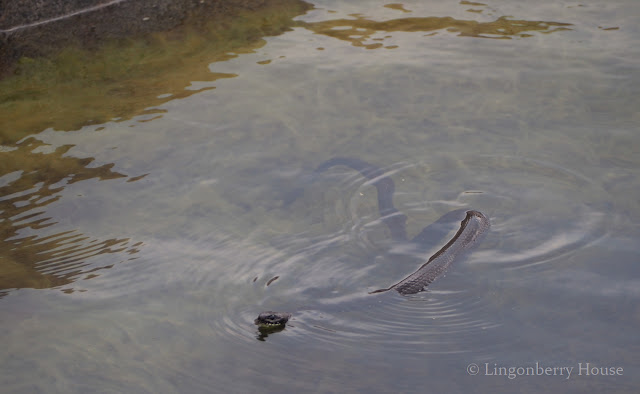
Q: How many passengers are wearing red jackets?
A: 0